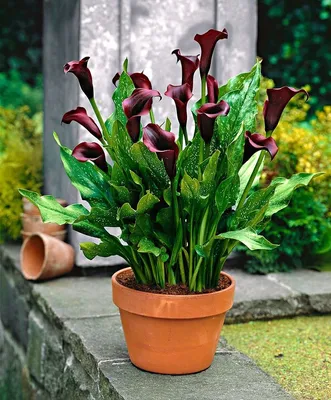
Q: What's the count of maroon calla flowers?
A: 13